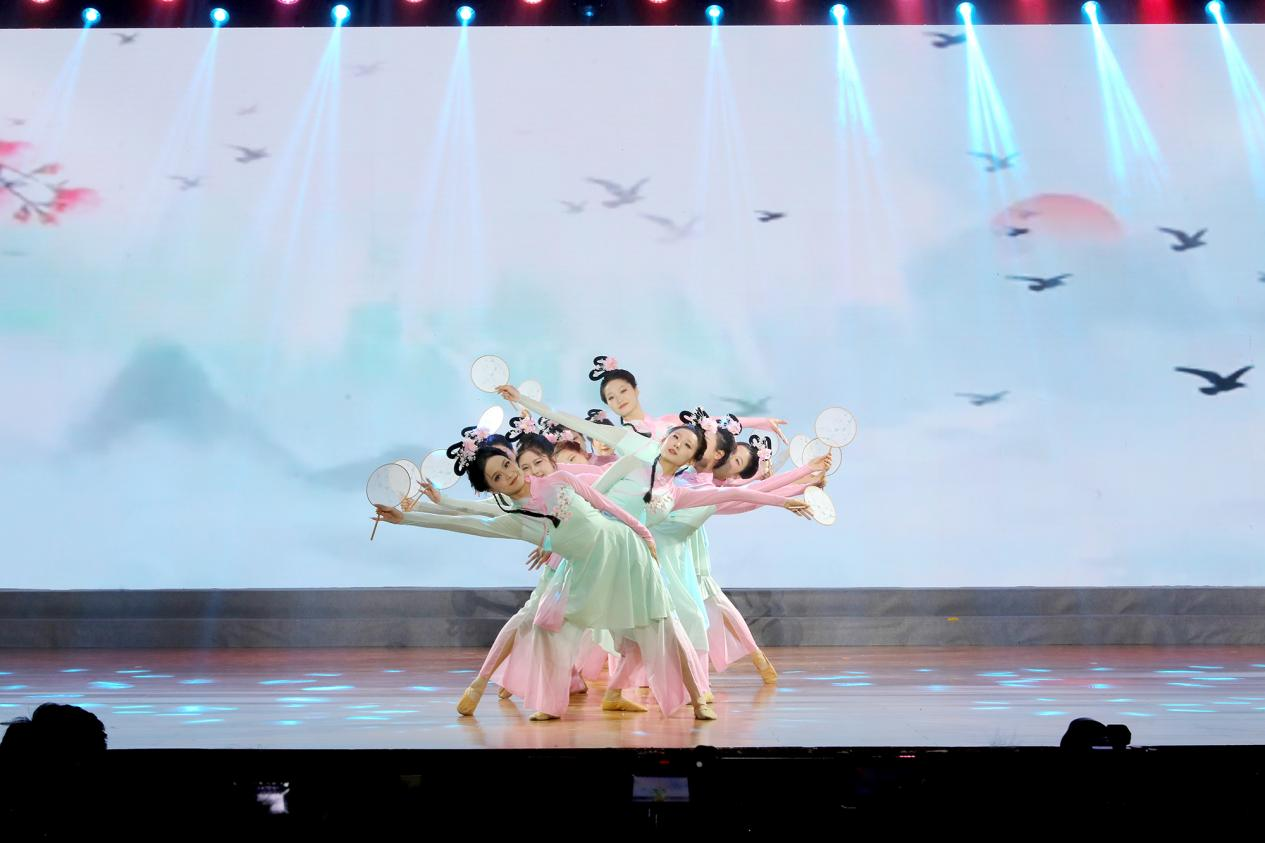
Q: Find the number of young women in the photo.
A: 10